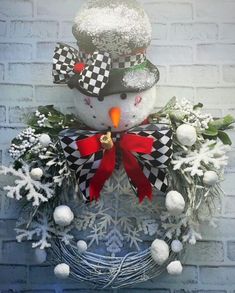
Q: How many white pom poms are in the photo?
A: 12